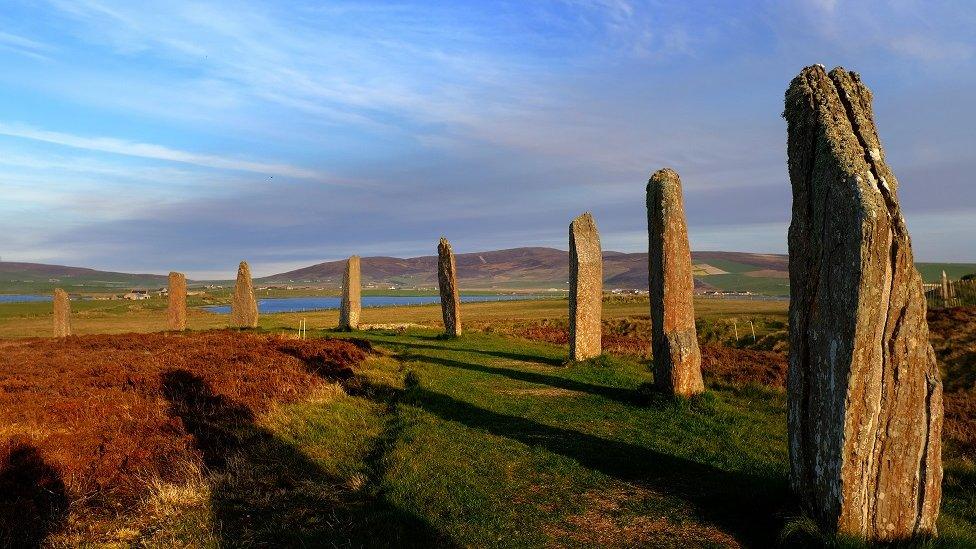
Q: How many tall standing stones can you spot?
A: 8